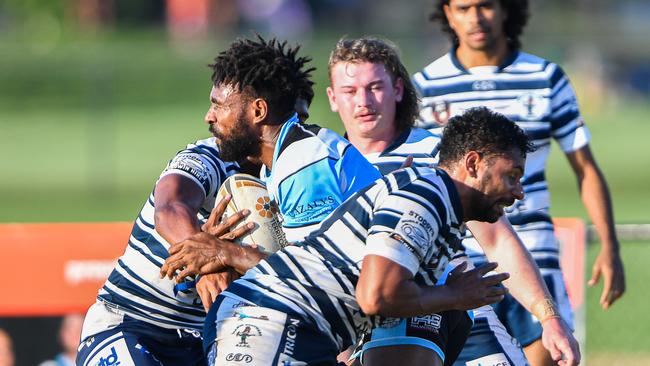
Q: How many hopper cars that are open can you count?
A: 0